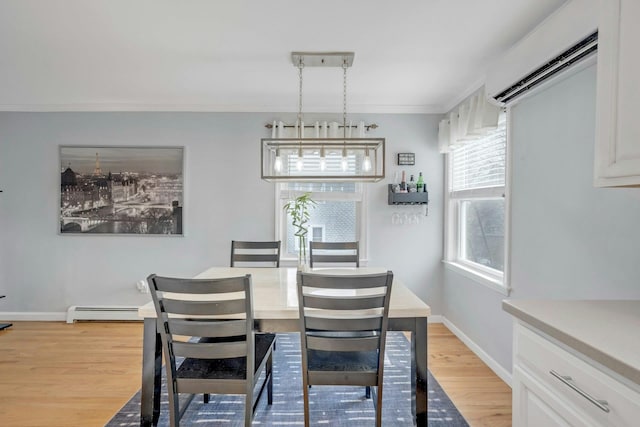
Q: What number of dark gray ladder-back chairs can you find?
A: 4